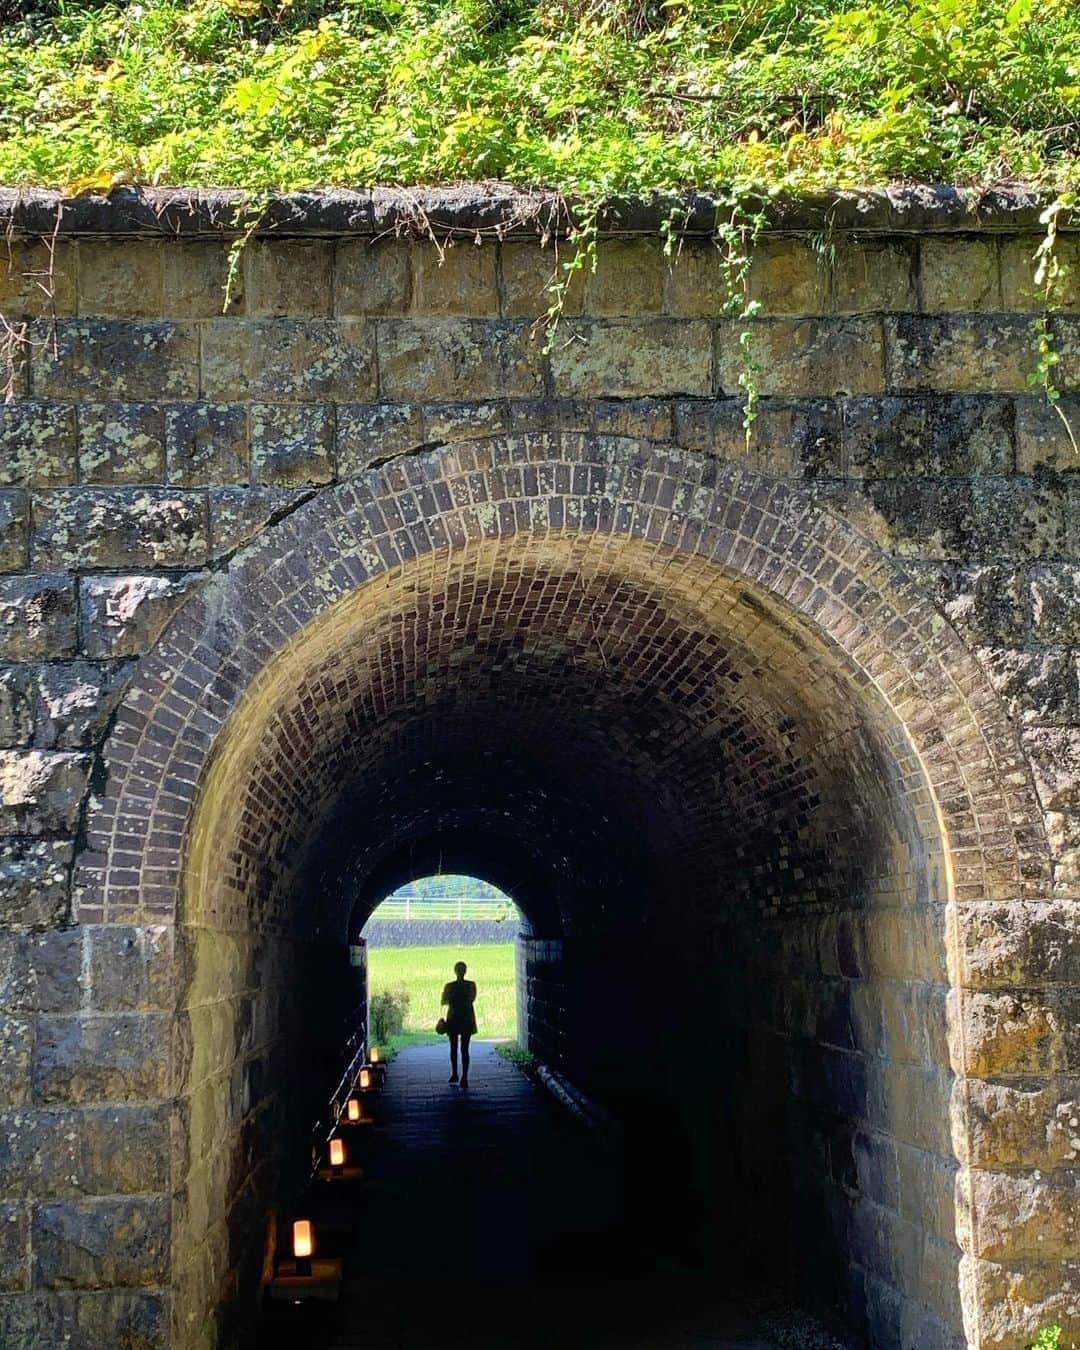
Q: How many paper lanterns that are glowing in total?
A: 5